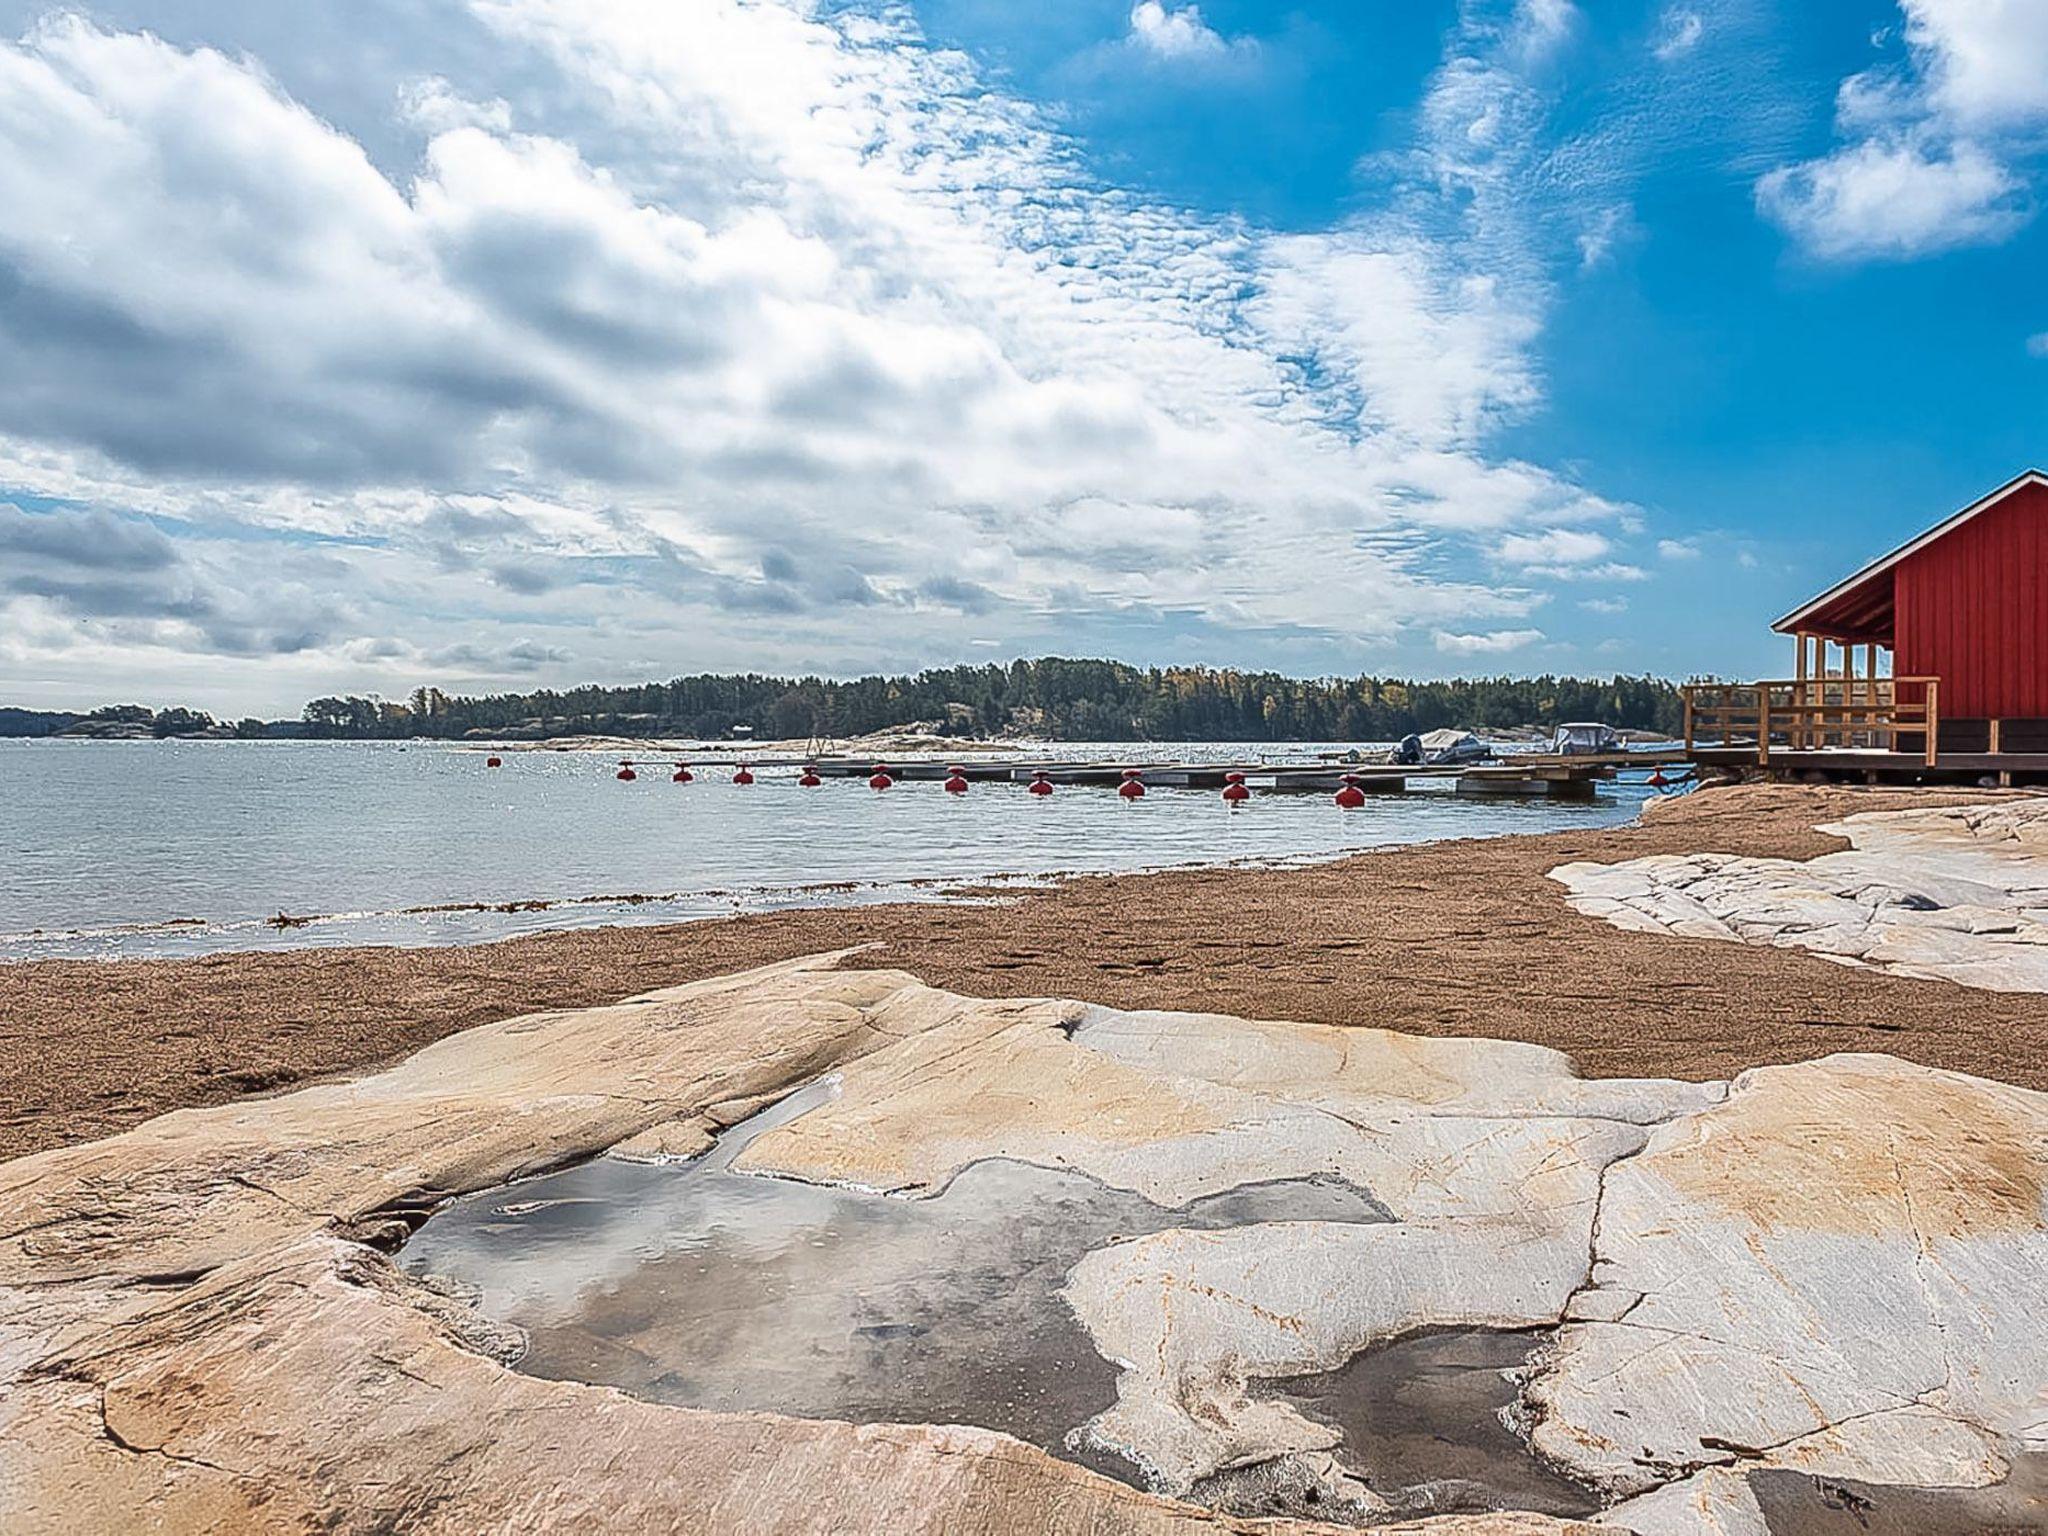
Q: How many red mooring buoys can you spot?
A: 12